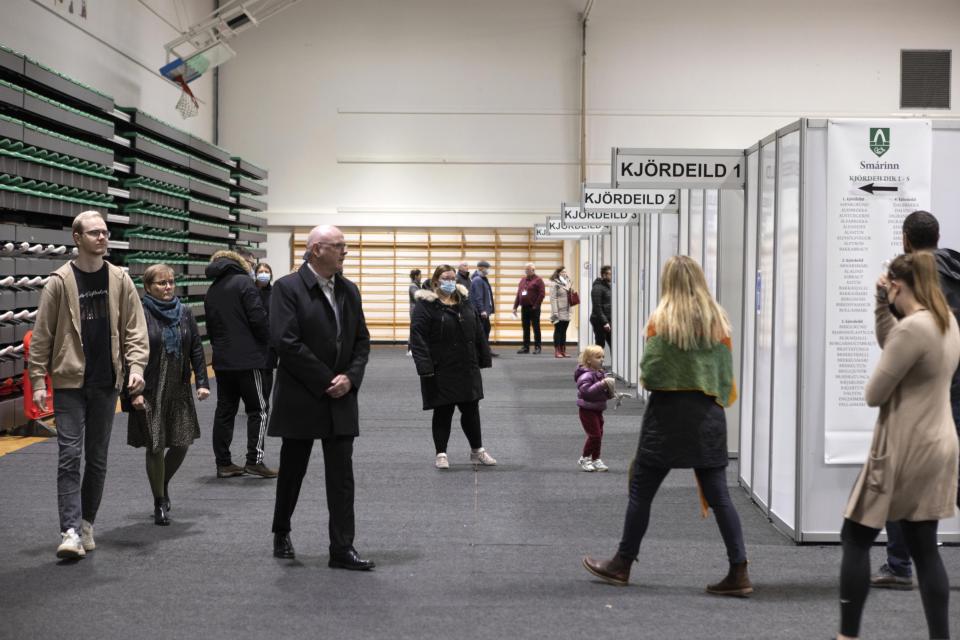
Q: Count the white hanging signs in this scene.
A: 5